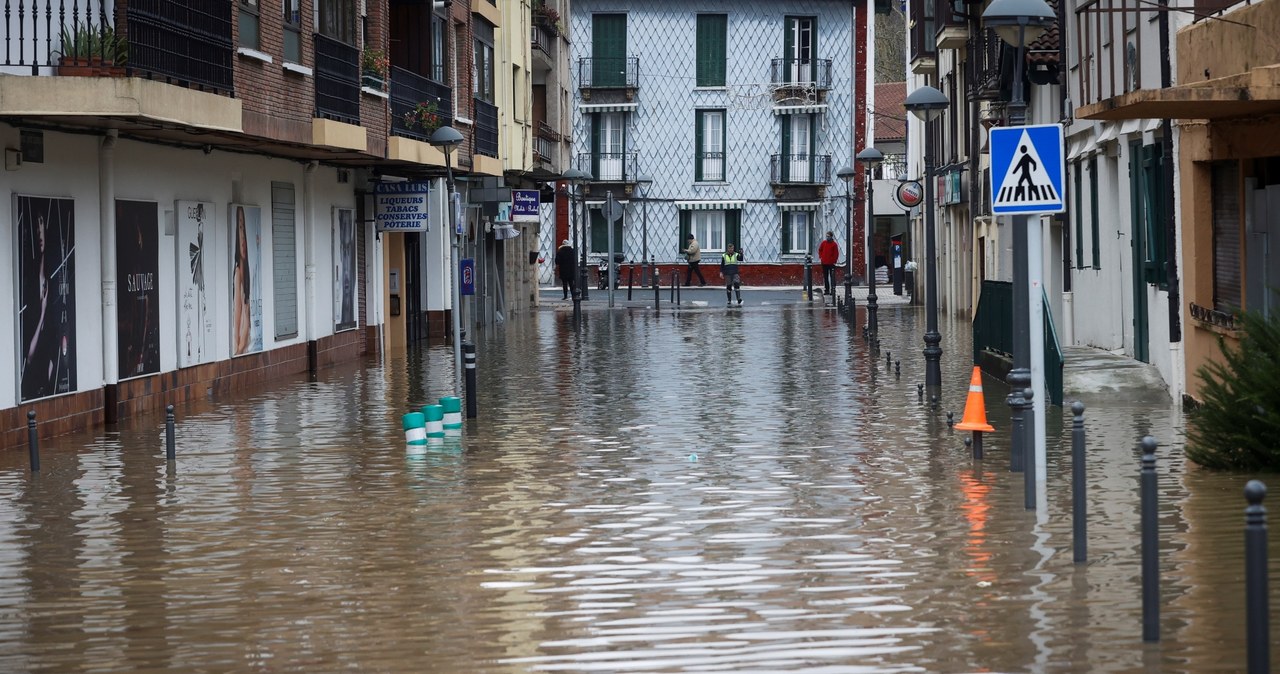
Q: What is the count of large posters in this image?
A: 5